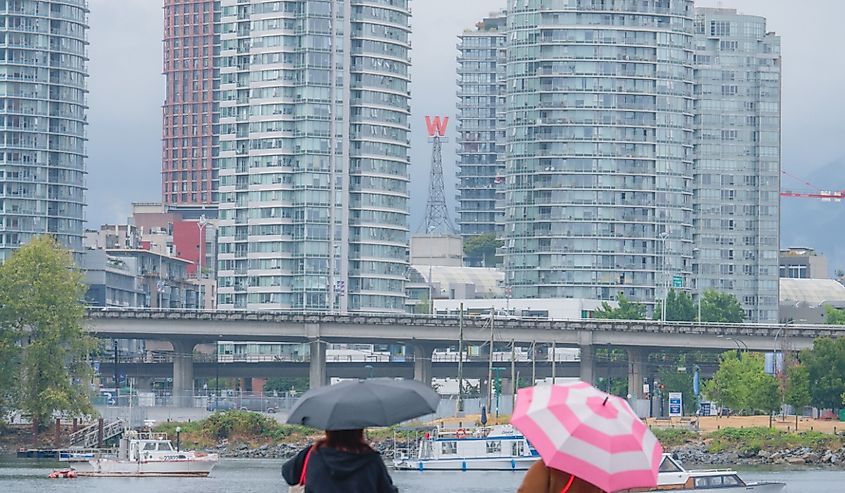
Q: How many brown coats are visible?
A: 1